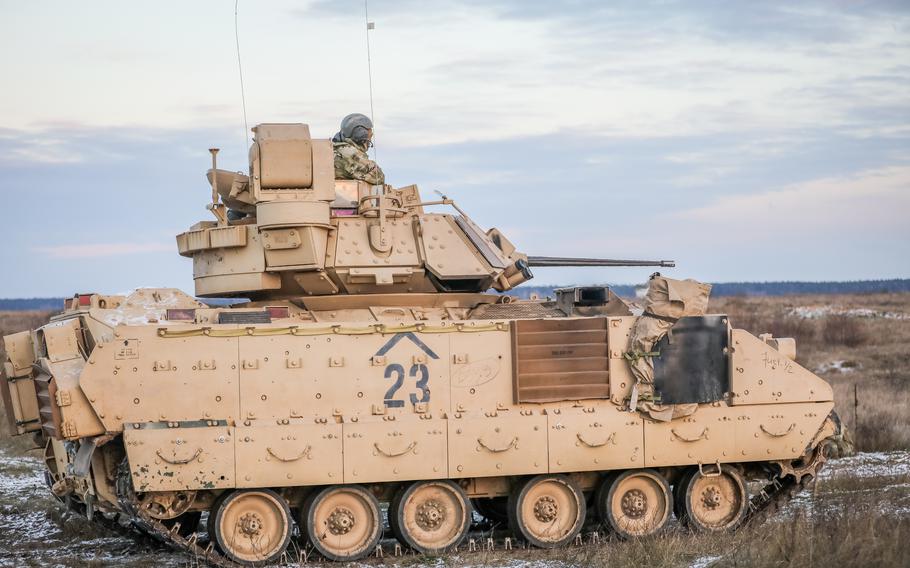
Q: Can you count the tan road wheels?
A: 6